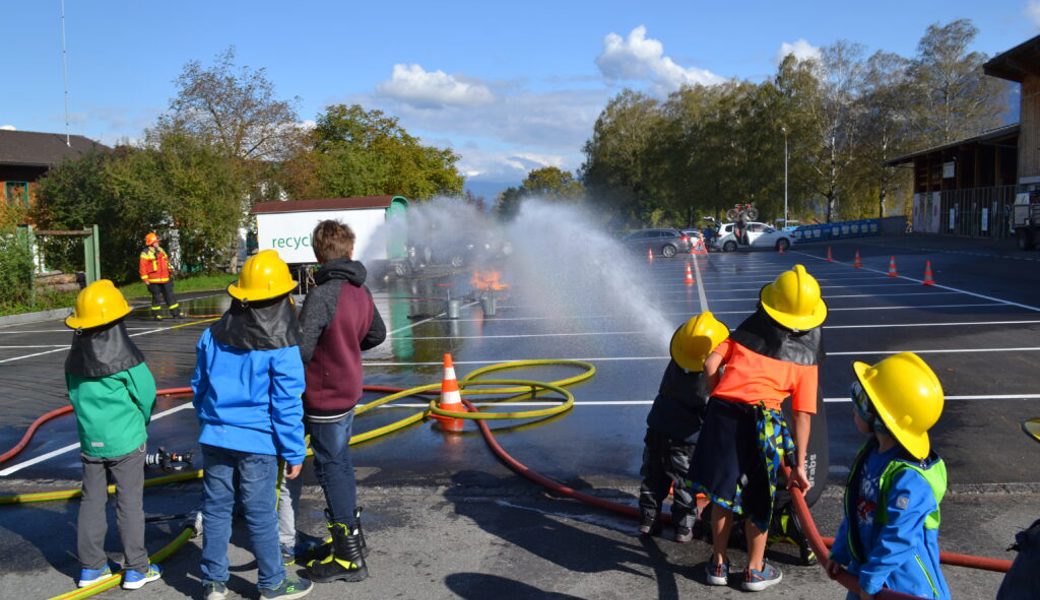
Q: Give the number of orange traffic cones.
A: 8